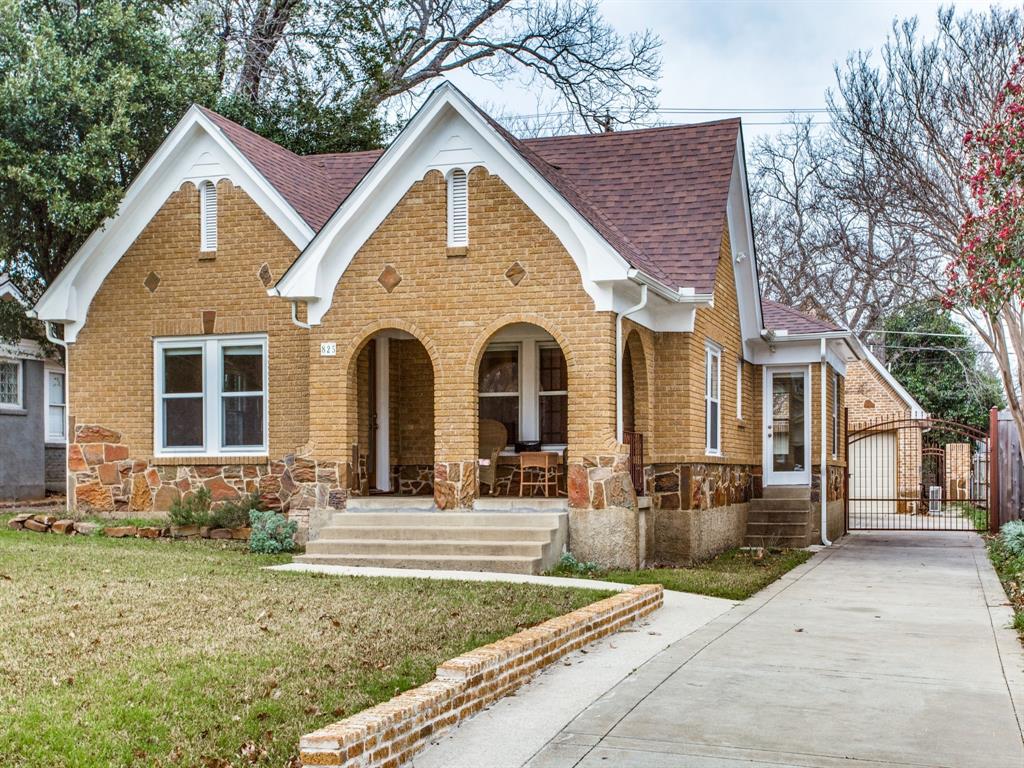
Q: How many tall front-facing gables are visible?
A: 2